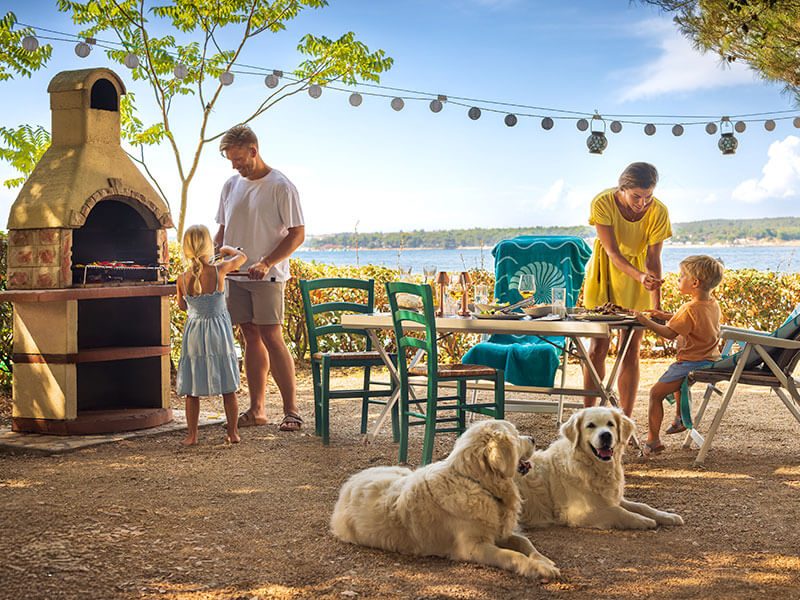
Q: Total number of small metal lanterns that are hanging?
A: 2